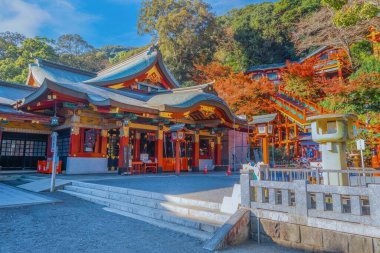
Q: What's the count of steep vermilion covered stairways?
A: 1